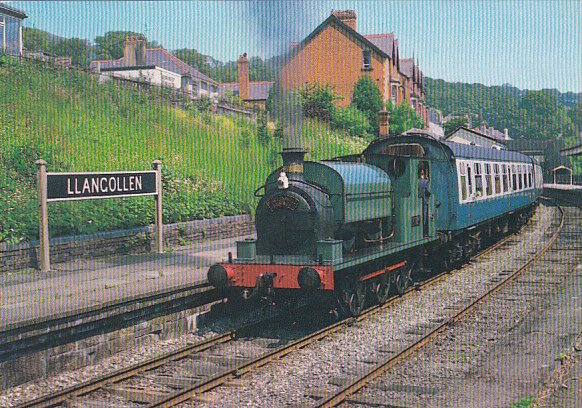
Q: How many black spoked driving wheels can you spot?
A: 3